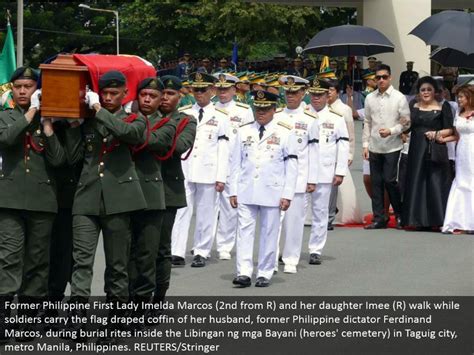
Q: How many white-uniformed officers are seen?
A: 5